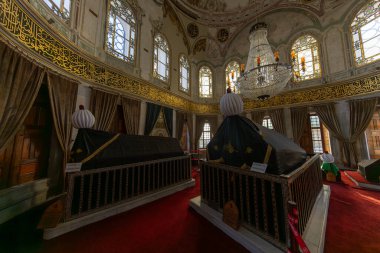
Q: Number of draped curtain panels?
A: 15